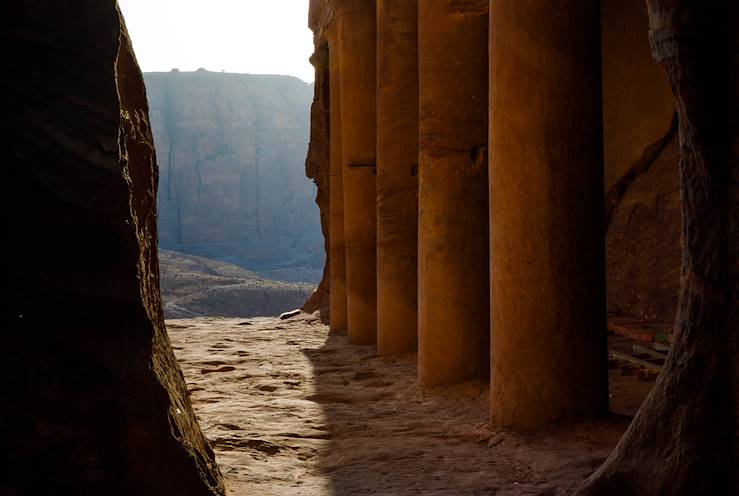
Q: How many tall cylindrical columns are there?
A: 5